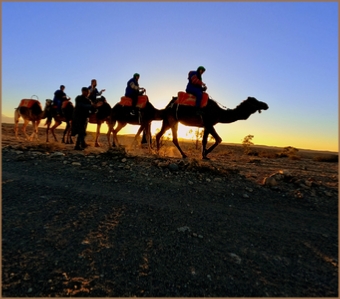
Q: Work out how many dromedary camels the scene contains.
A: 5